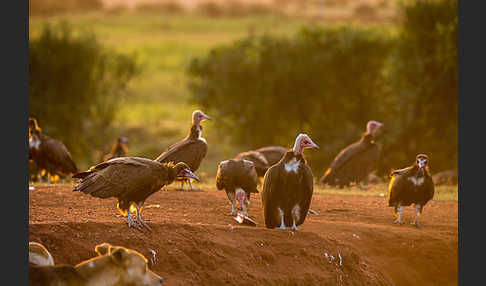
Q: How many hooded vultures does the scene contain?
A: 9